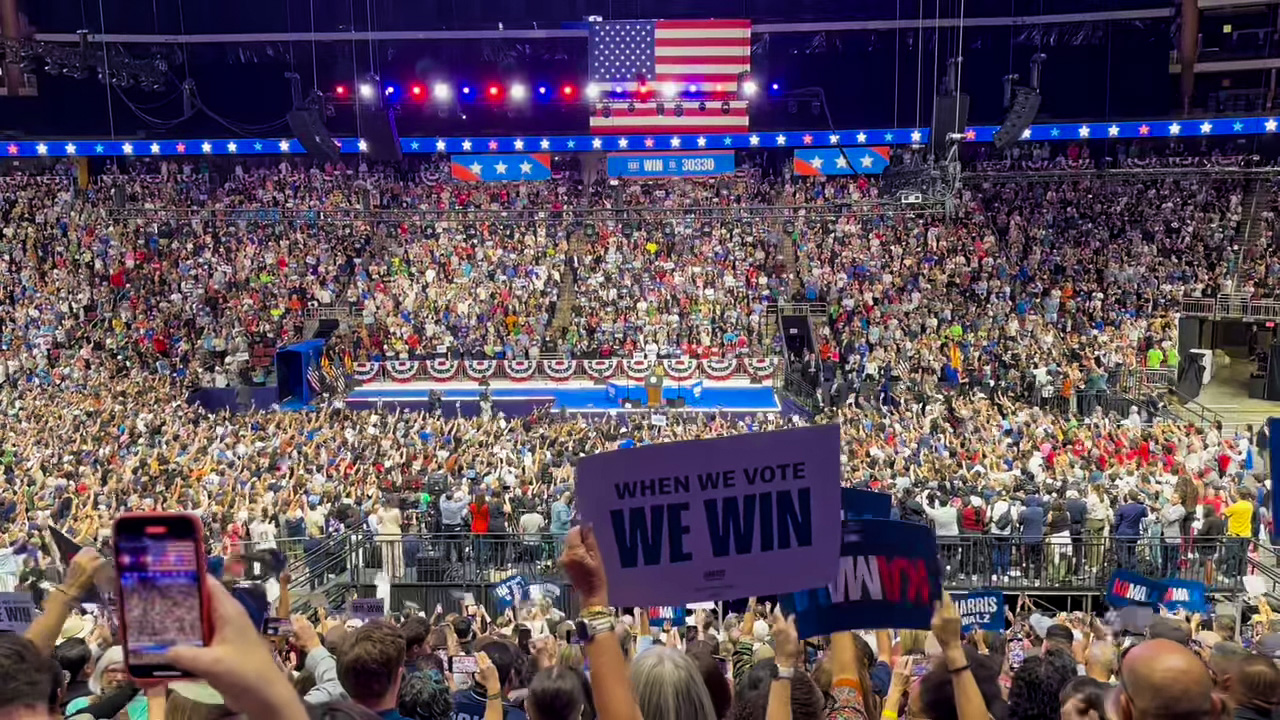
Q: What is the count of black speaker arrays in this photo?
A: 4